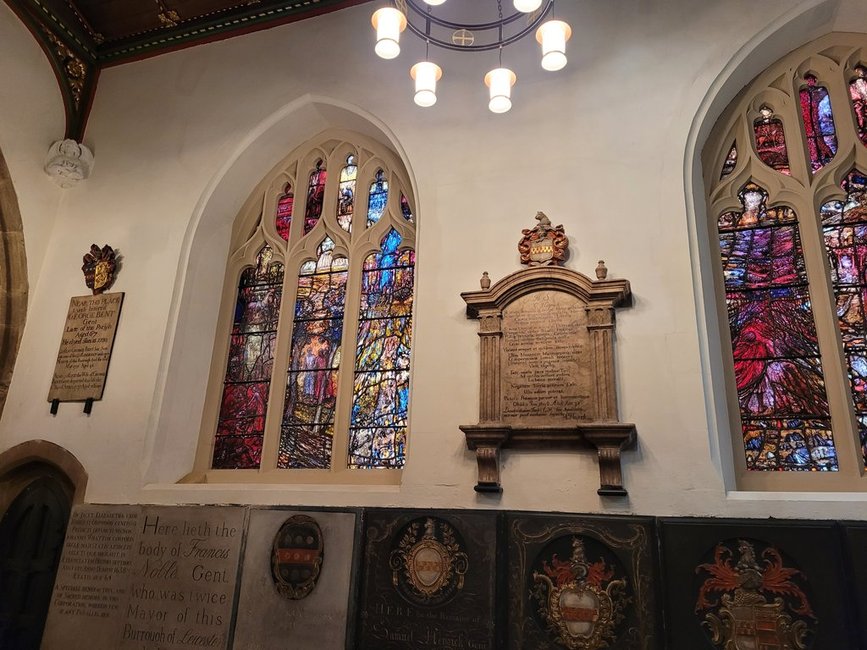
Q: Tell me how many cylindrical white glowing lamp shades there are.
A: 6